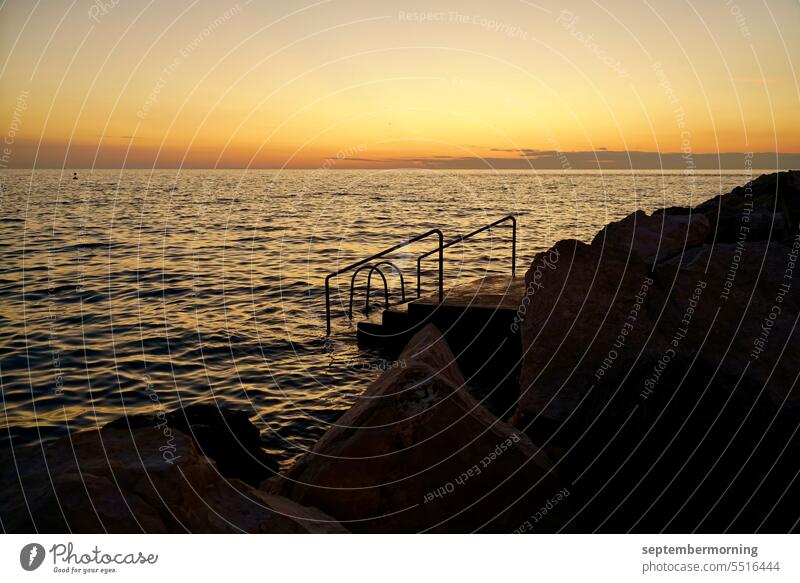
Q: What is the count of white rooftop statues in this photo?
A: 0